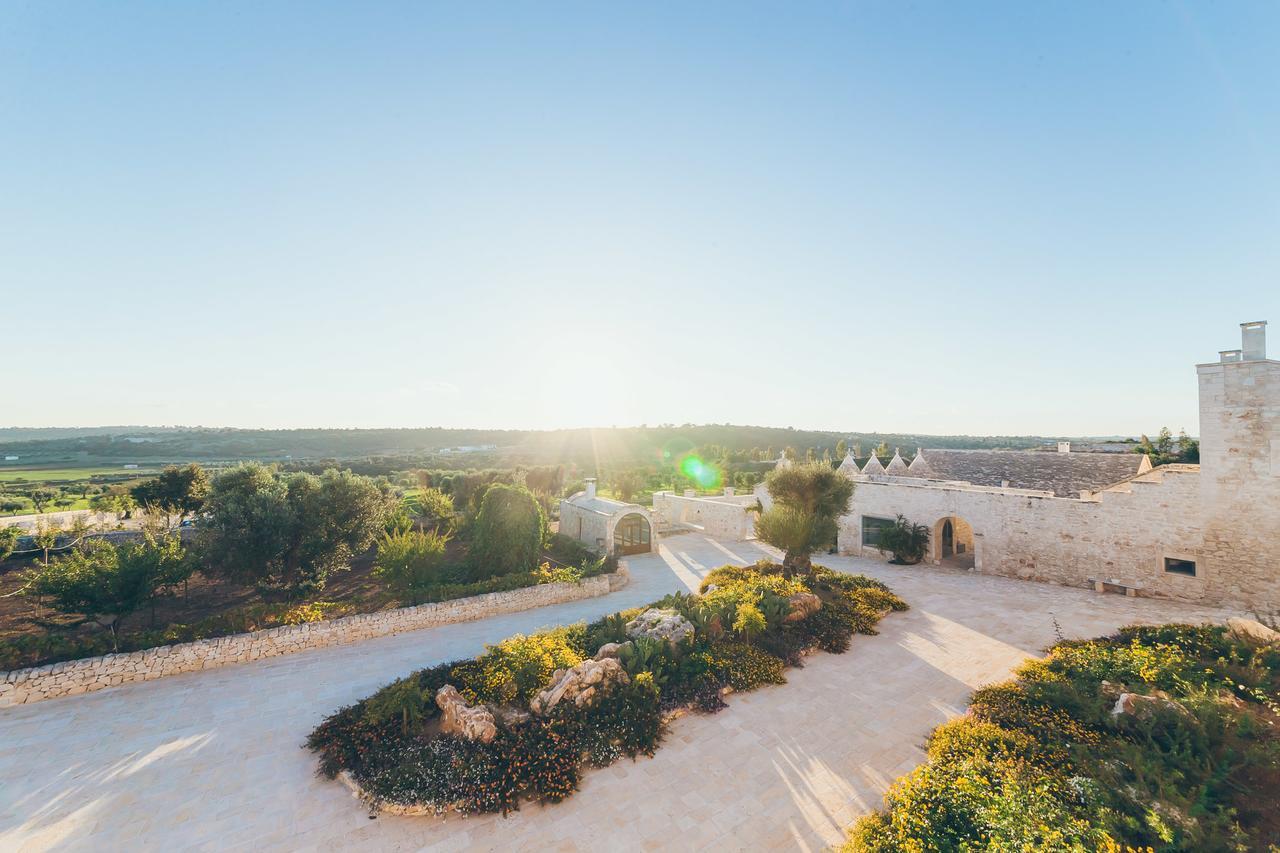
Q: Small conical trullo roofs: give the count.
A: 4